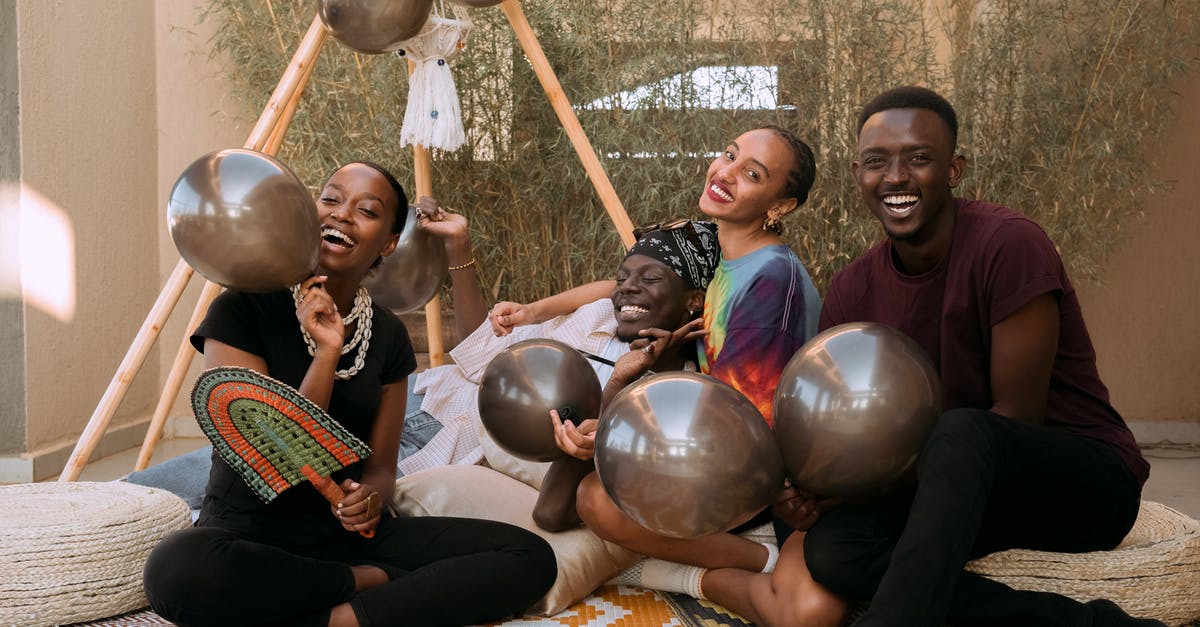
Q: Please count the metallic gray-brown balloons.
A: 7